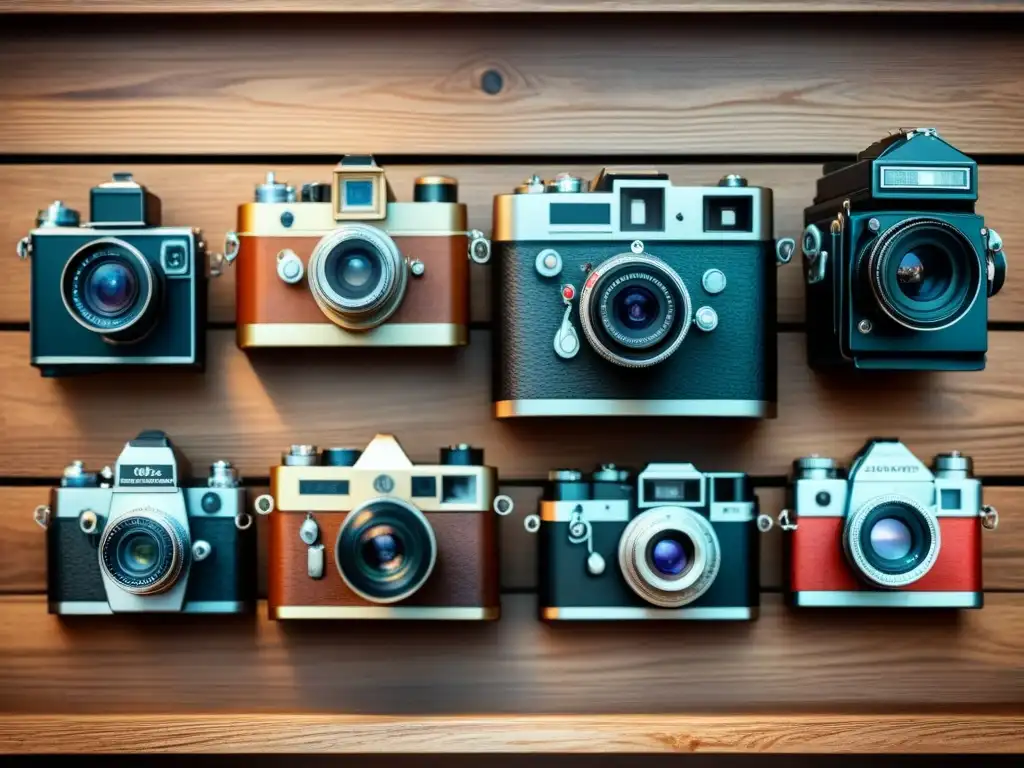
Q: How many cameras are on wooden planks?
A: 8